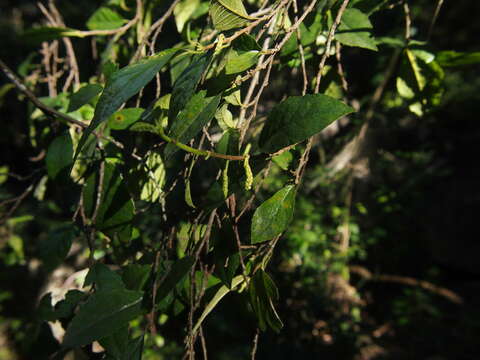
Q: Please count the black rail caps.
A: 0